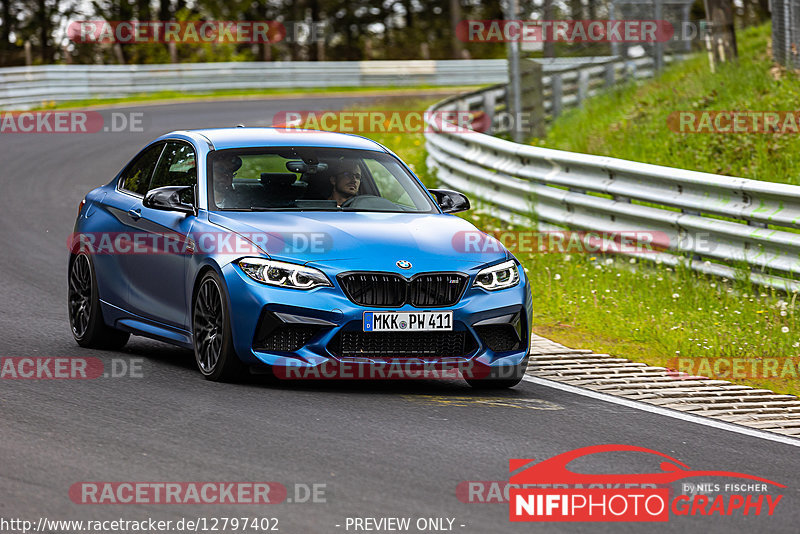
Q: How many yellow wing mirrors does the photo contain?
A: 0